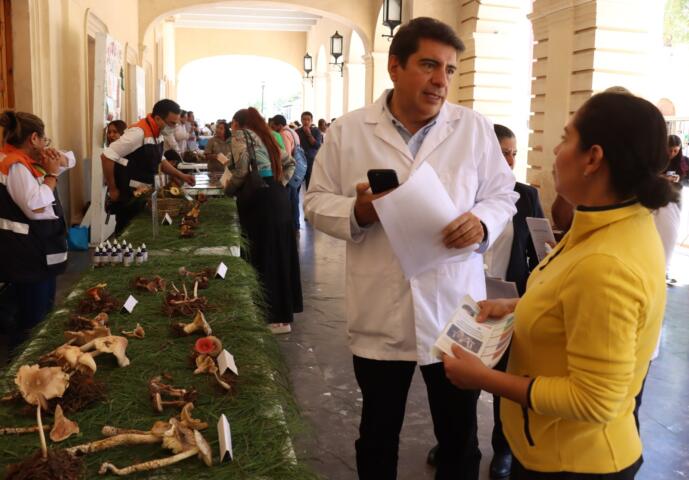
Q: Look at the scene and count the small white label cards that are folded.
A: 5